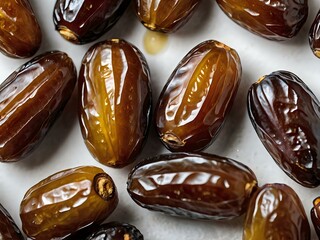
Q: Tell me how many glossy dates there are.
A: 15